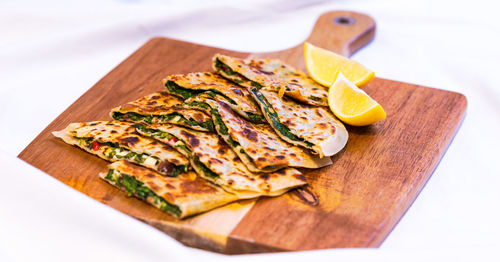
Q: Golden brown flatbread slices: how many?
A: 8